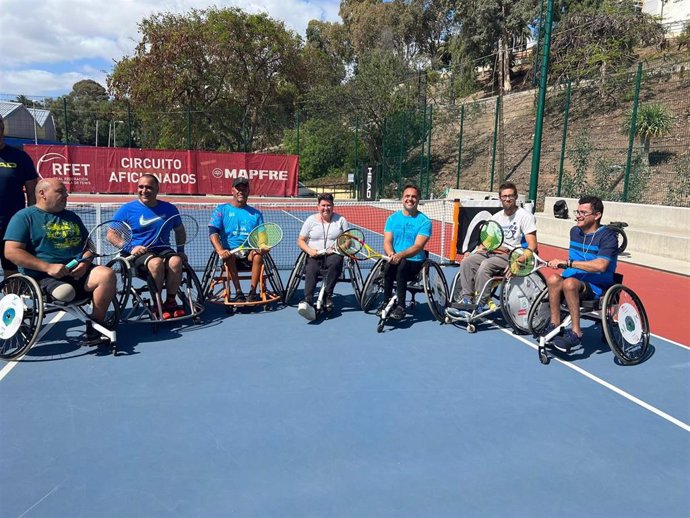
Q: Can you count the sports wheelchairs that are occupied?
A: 7